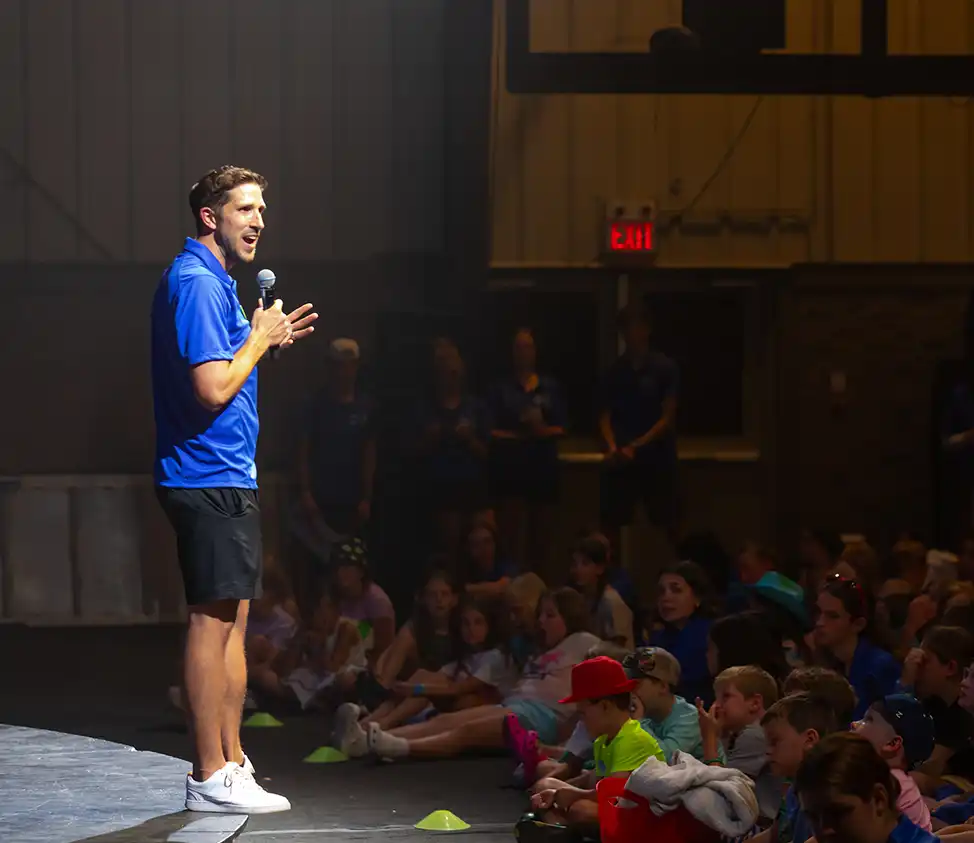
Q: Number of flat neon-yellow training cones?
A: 3